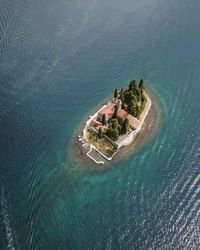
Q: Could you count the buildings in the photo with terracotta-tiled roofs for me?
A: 3